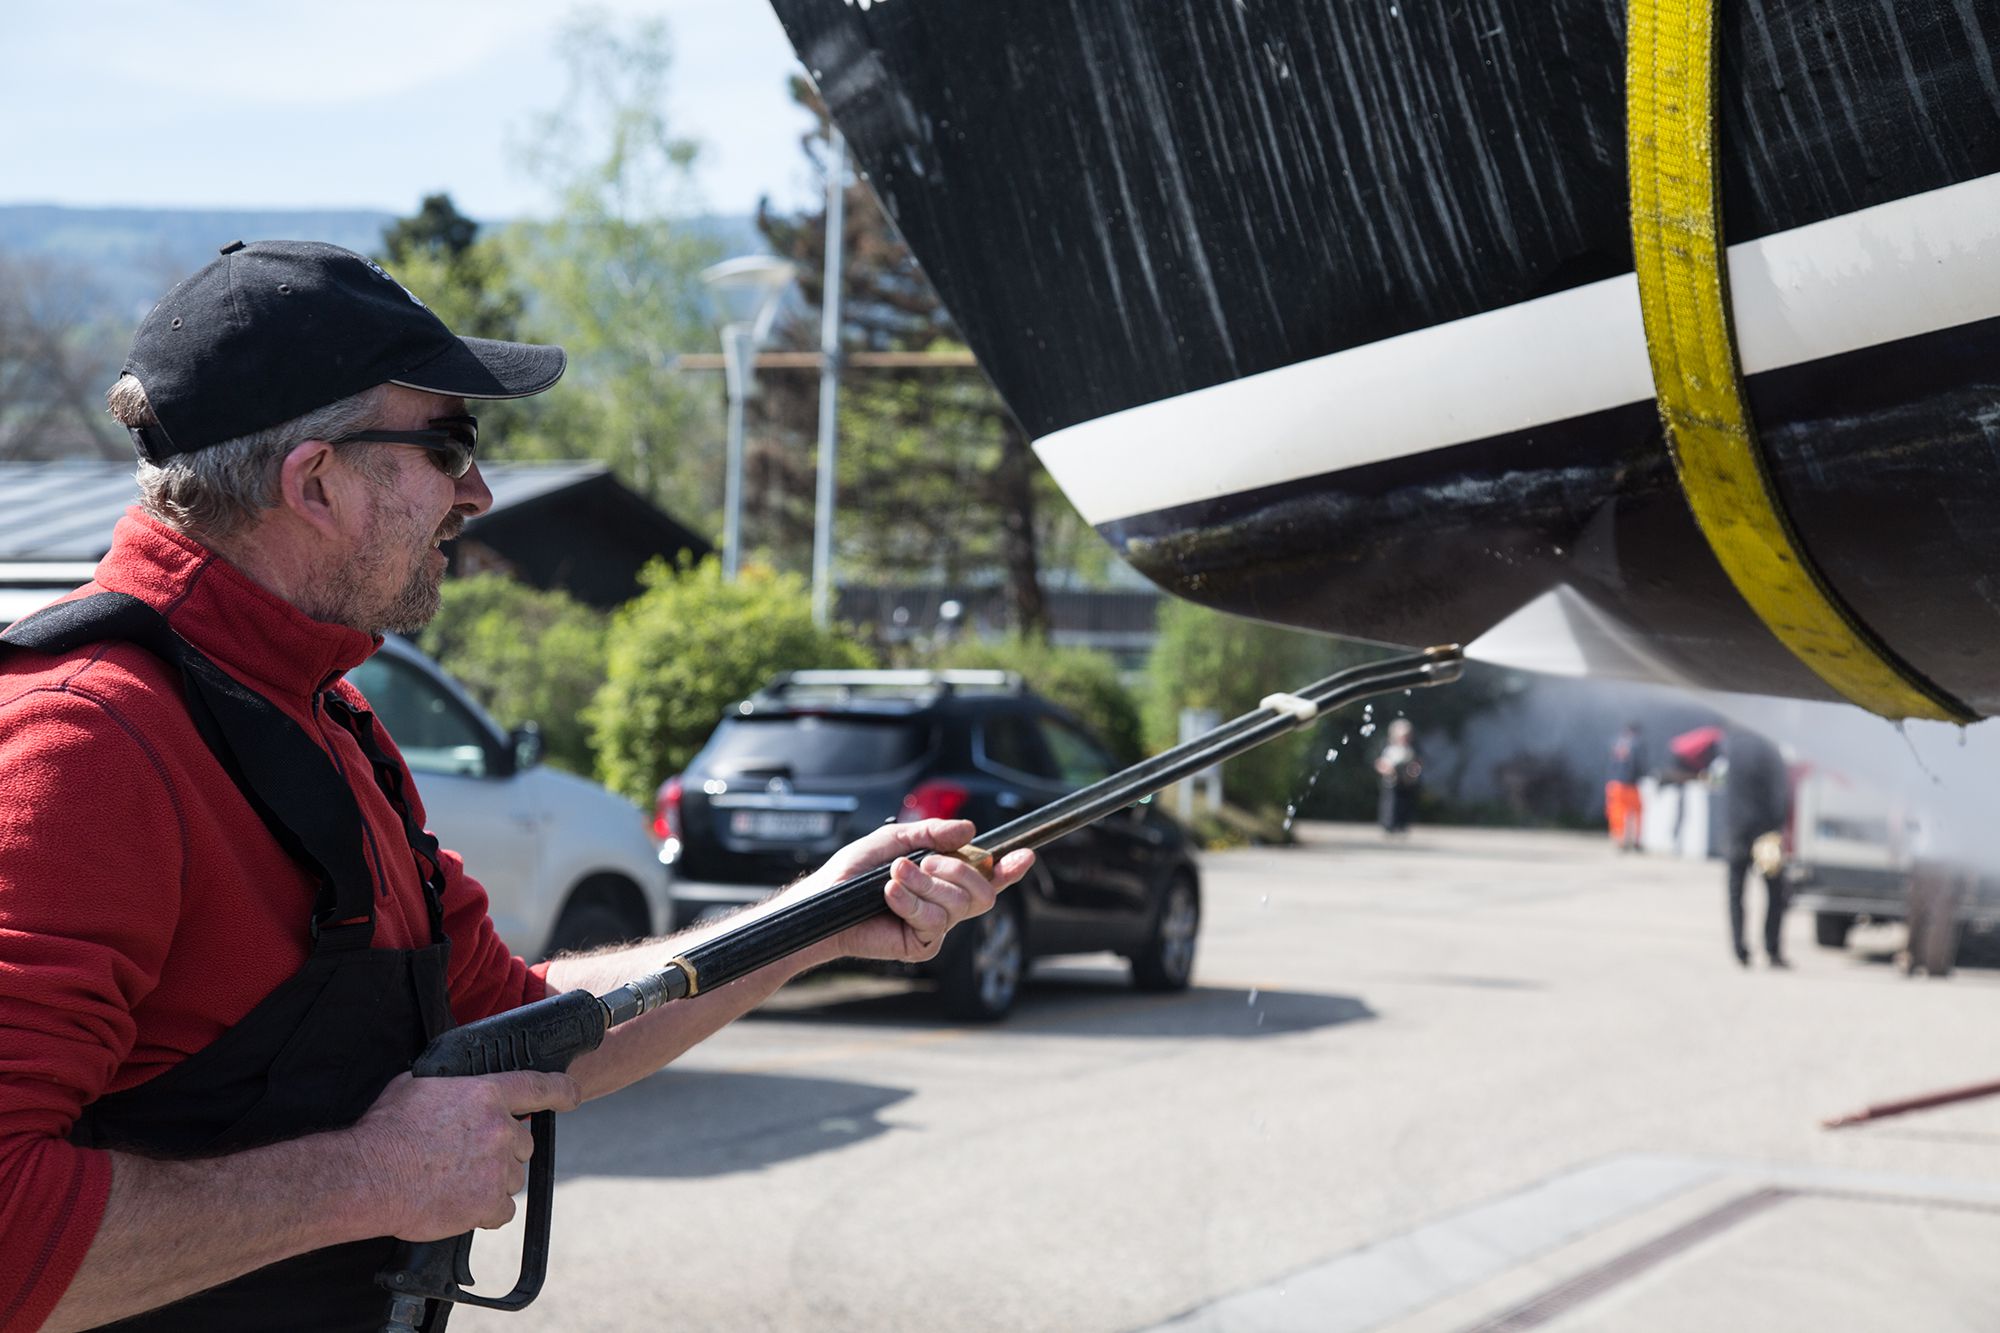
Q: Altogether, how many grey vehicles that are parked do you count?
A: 1